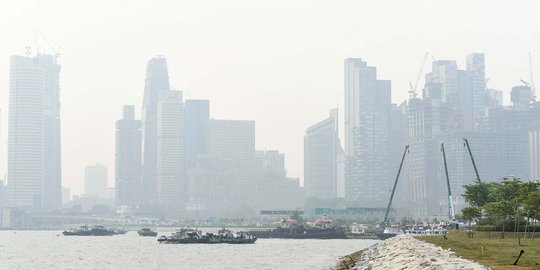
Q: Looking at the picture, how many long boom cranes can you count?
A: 3